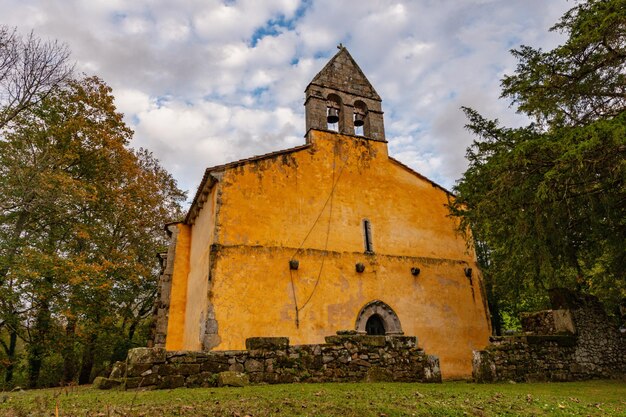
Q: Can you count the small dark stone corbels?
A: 4